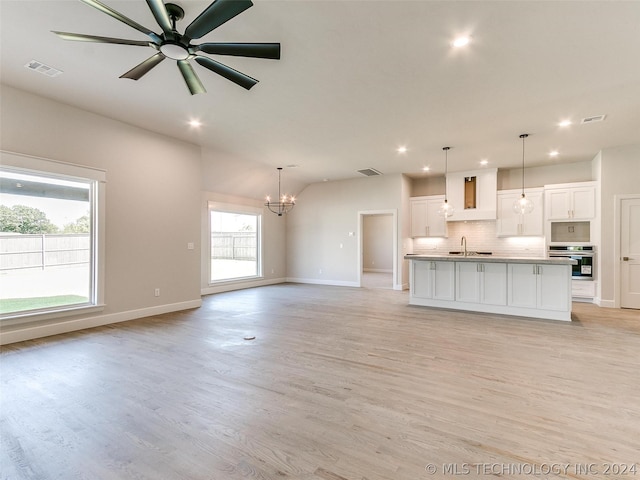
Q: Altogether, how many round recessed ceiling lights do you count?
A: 7